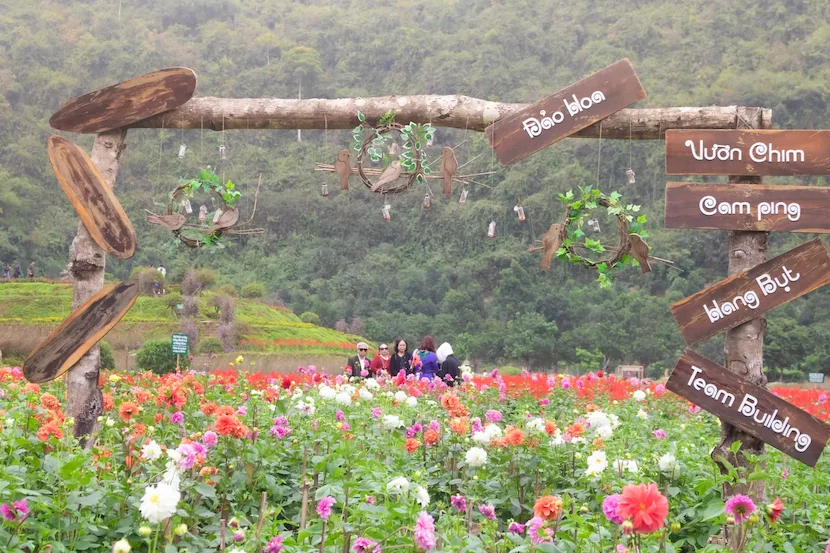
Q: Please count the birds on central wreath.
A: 3